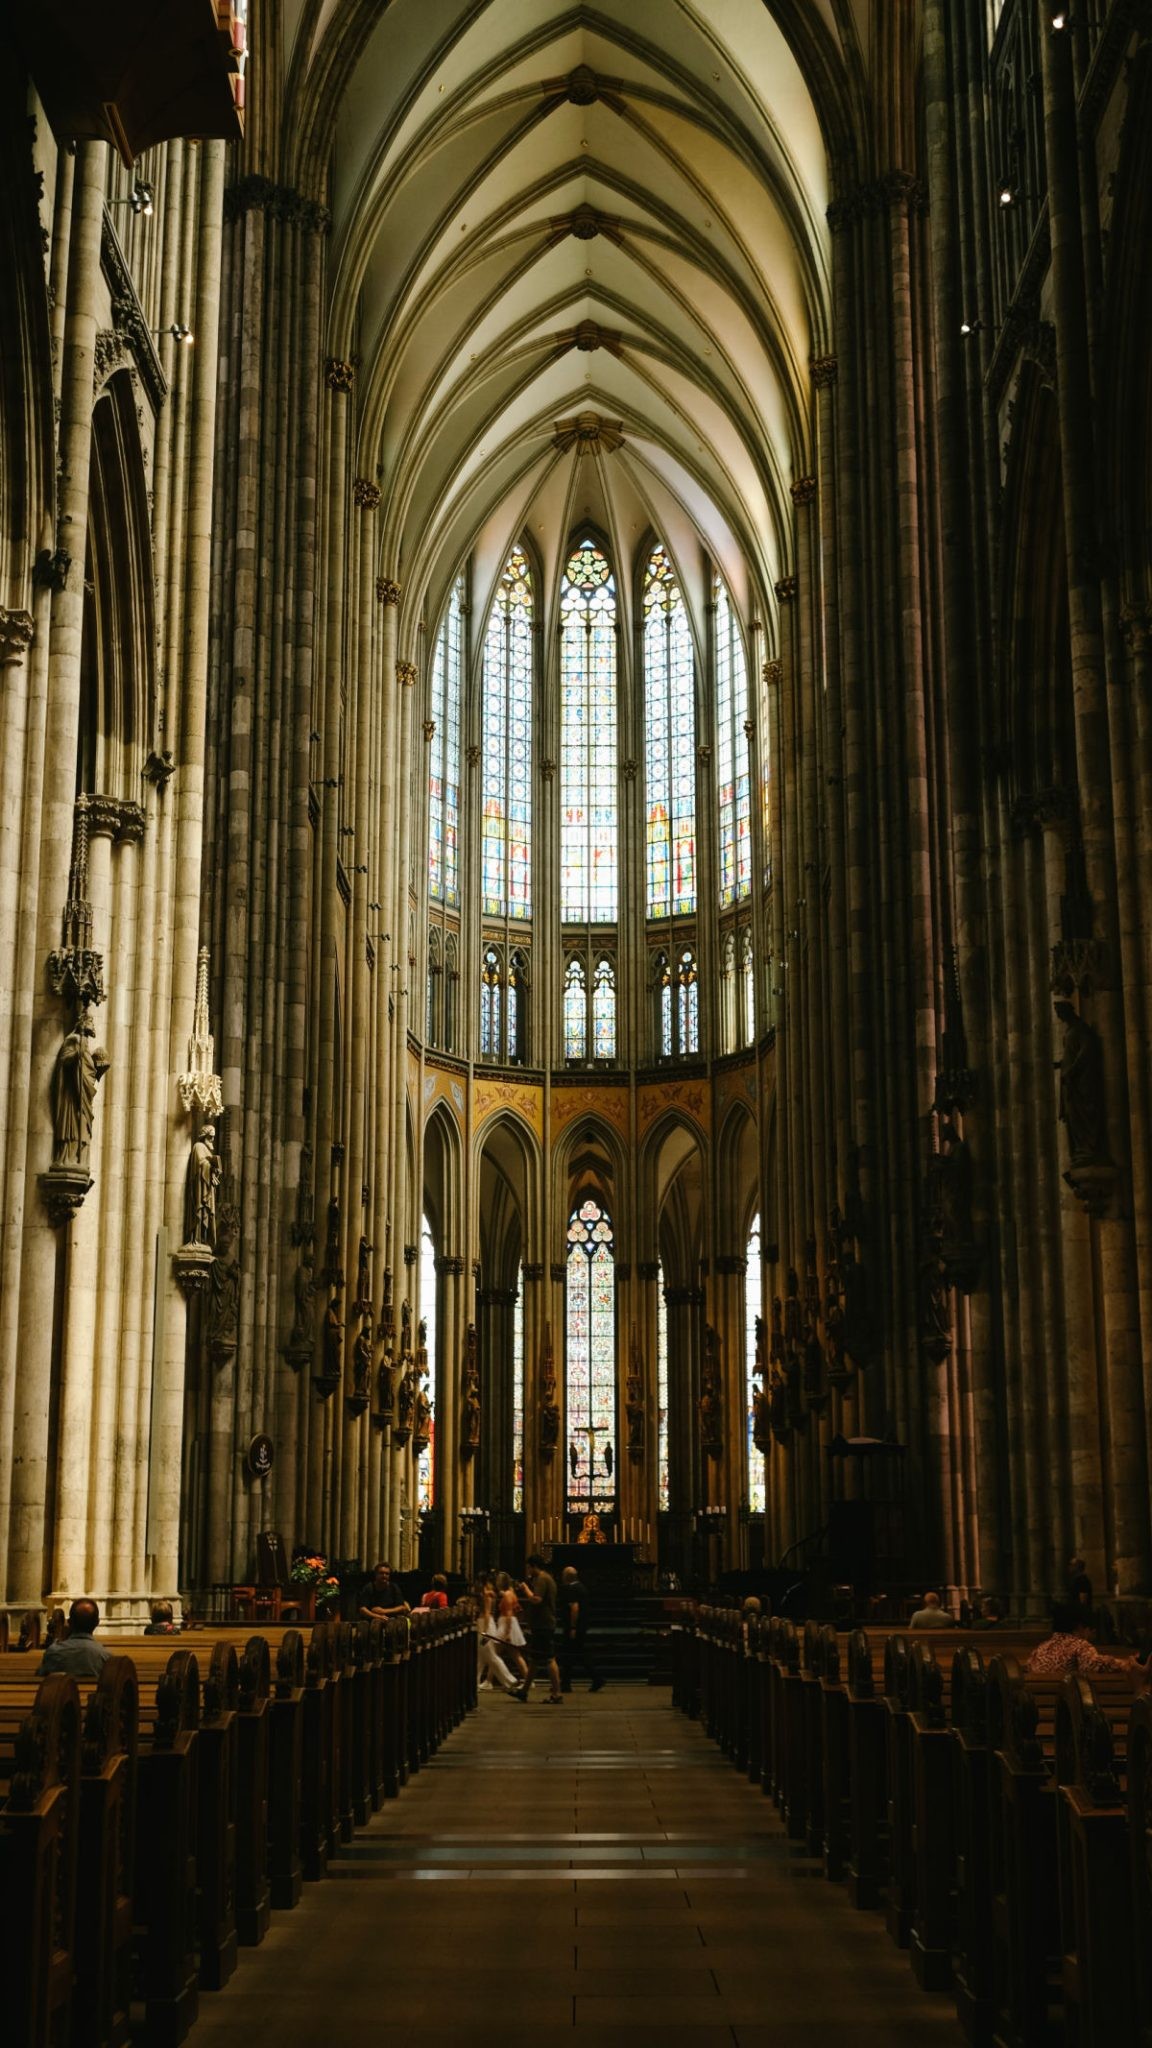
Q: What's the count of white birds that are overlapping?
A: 0